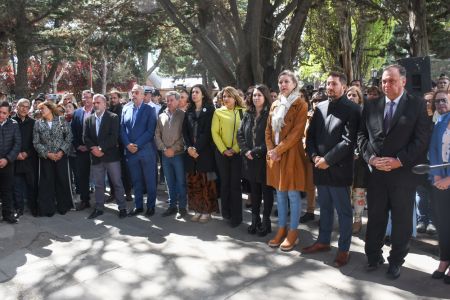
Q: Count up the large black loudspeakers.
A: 1